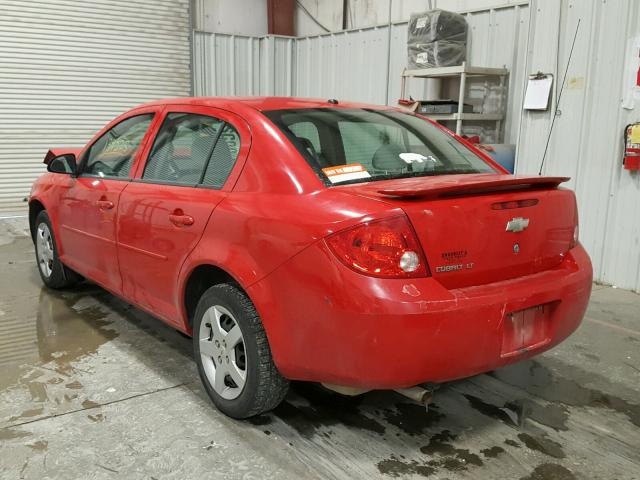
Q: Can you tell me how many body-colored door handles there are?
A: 2